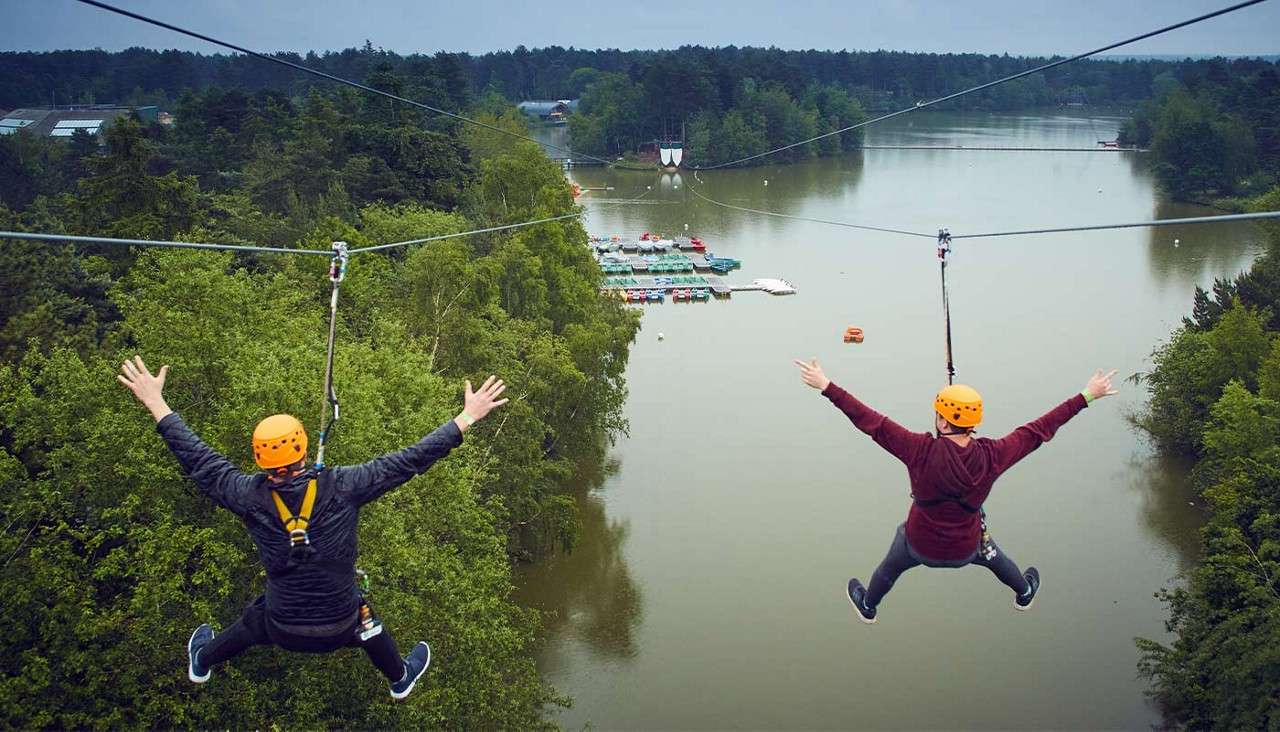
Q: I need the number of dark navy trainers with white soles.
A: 4